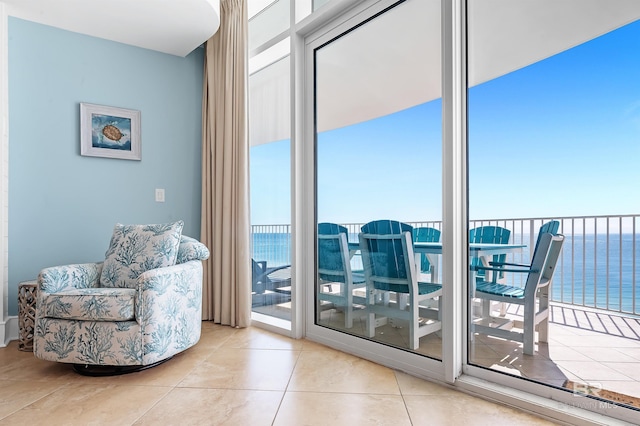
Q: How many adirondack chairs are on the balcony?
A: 5